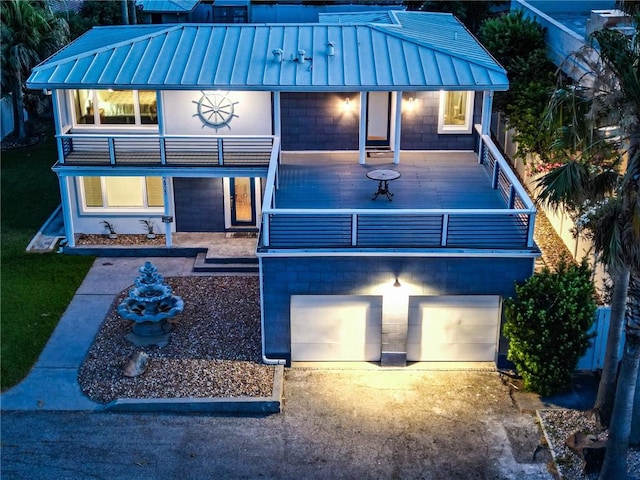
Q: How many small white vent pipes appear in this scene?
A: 3